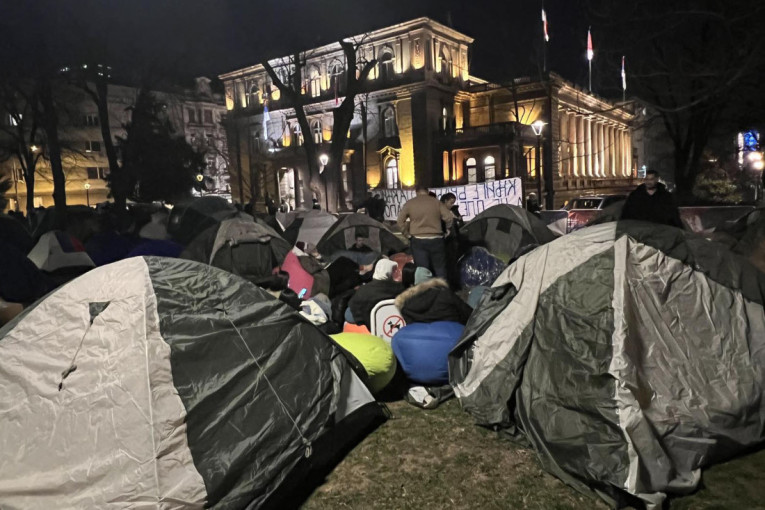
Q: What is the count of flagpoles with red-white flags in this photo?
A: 3